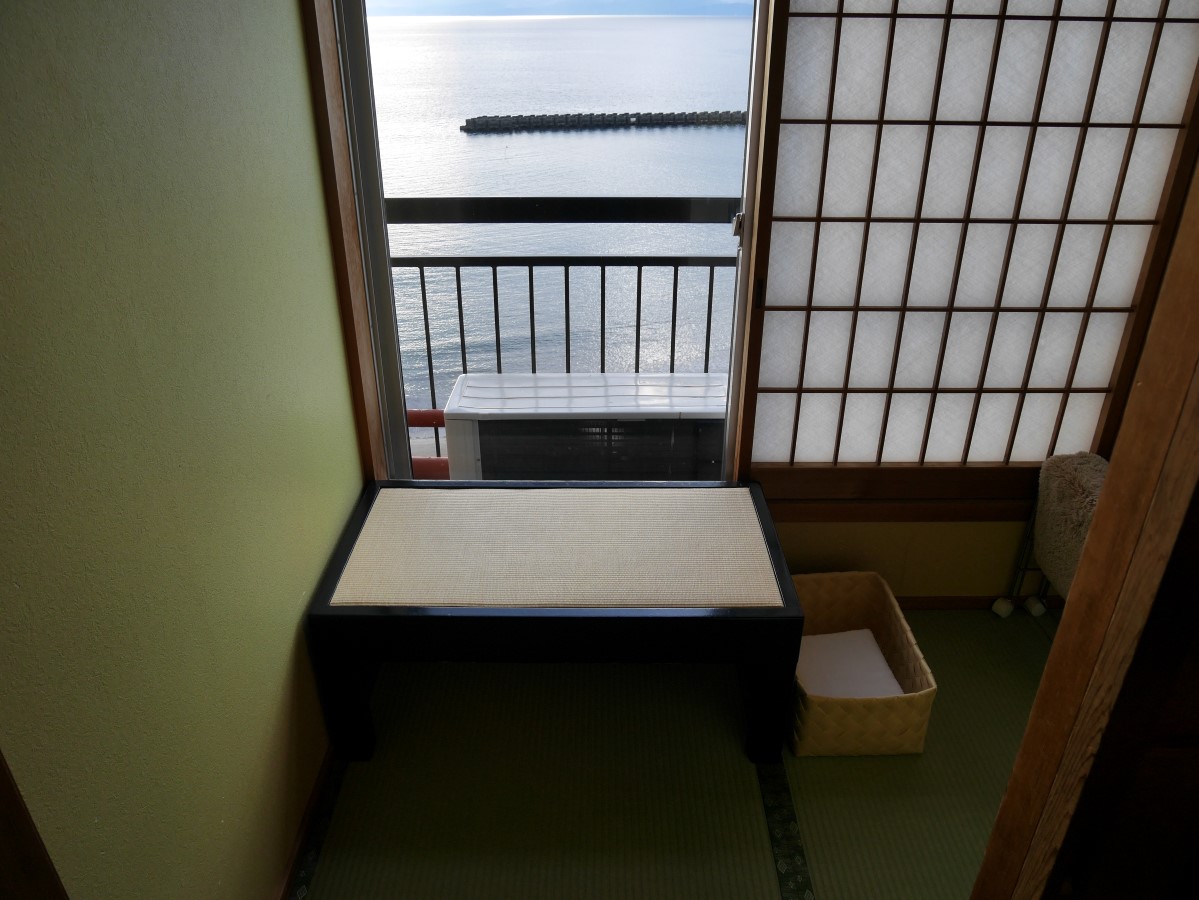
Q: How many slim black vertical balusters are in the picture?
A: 9